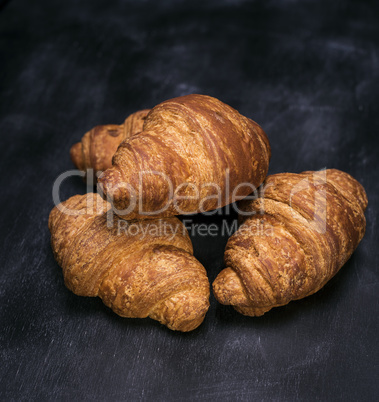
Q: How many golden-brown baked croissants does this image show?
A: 4